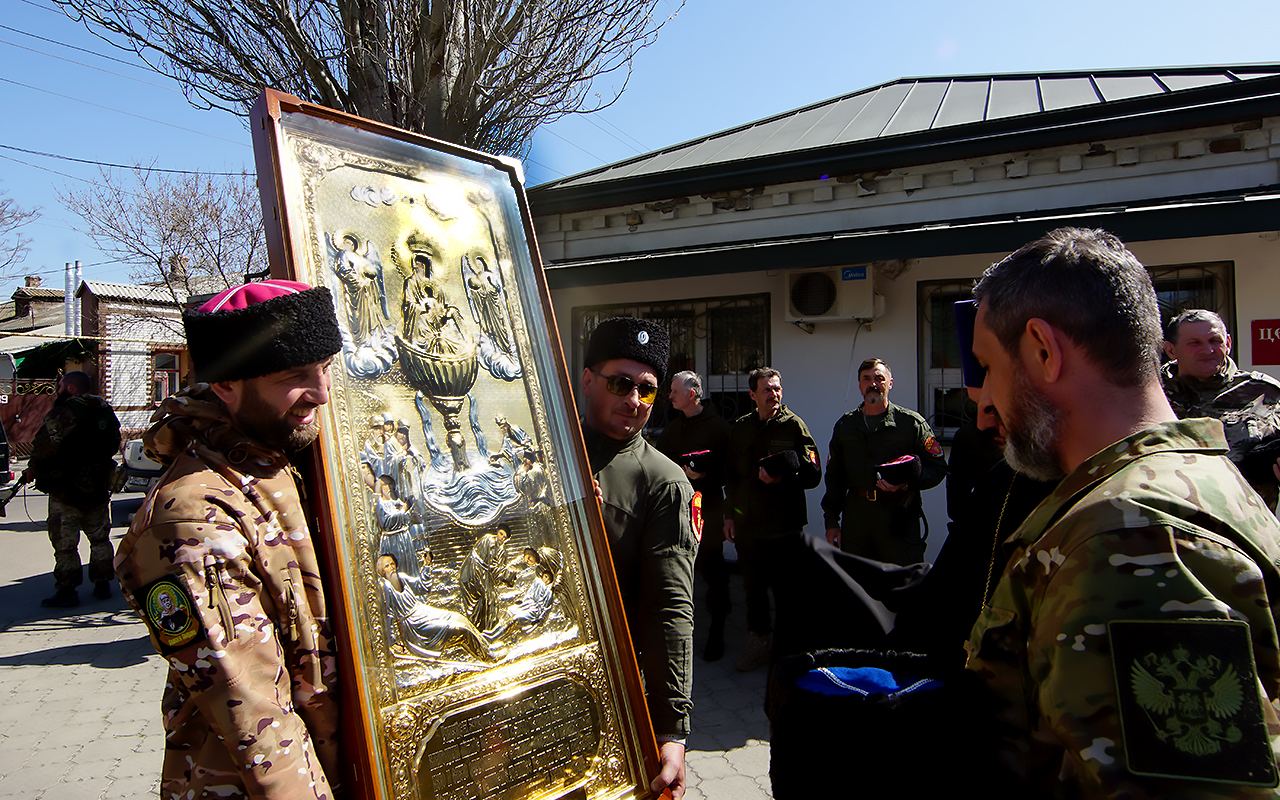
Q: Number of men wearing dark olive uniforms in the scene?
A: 4